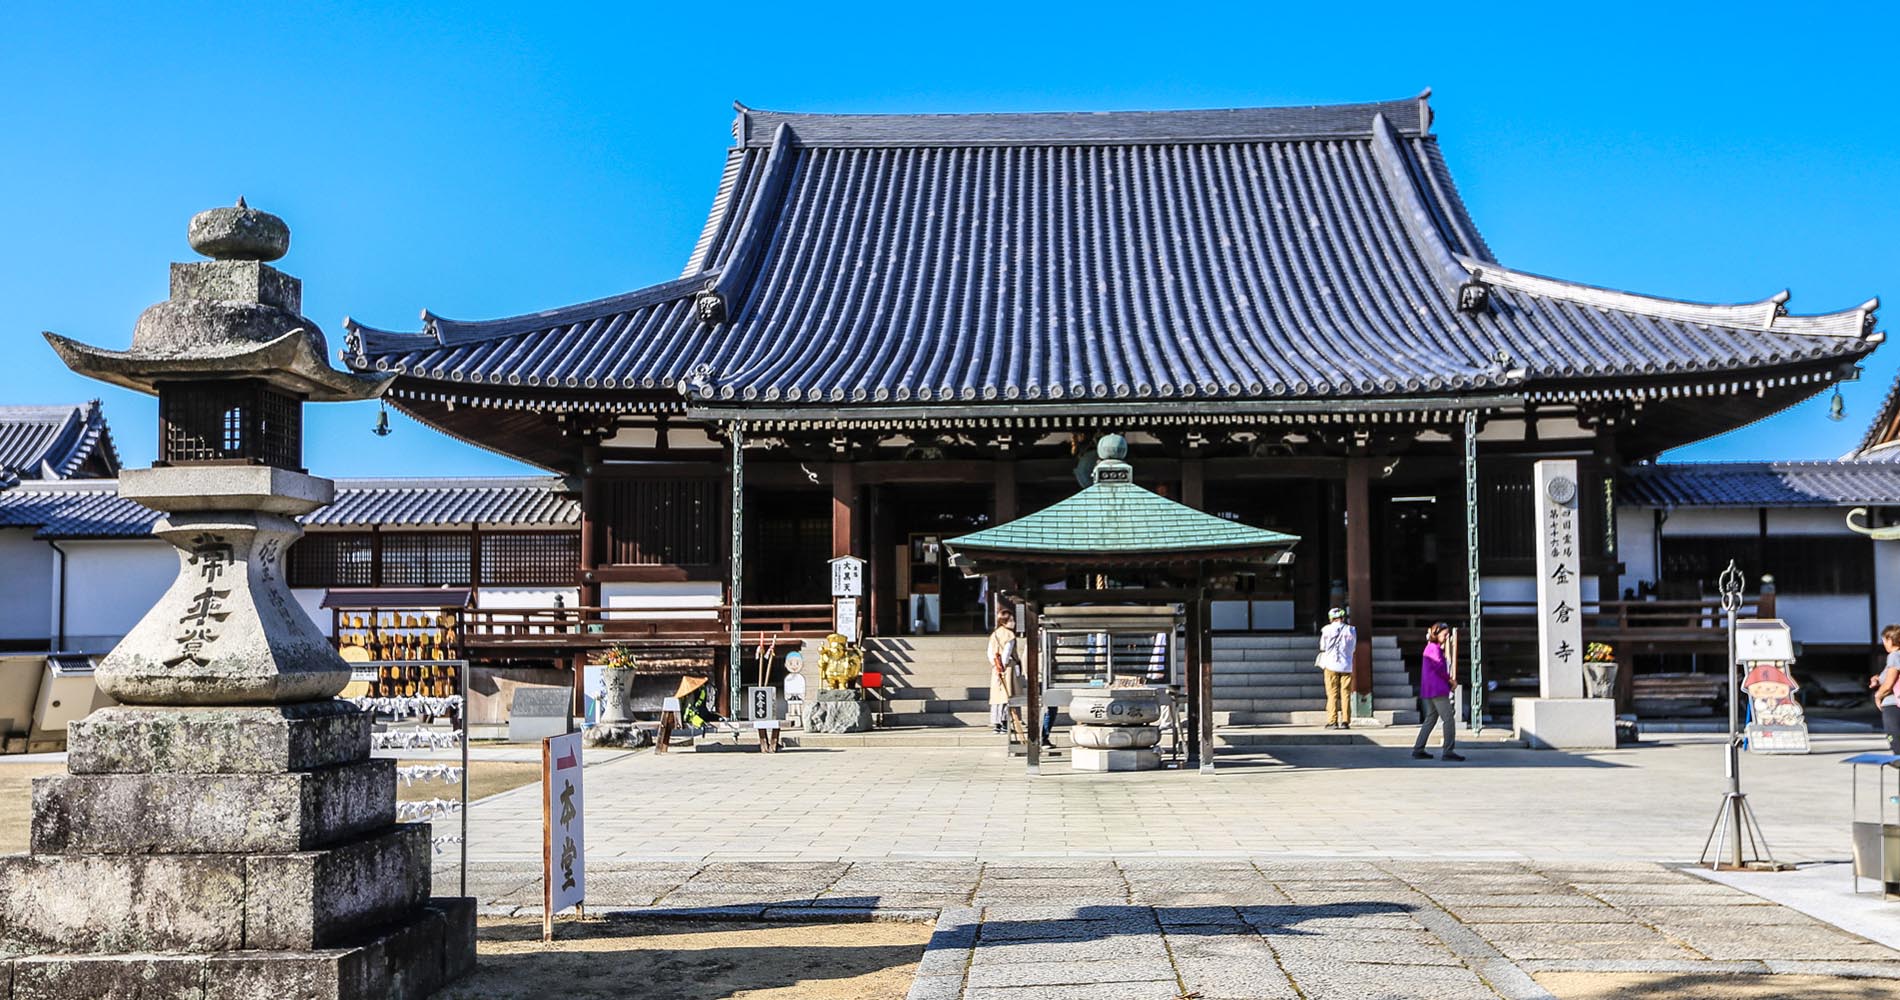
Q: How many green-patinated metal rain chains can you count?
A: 2